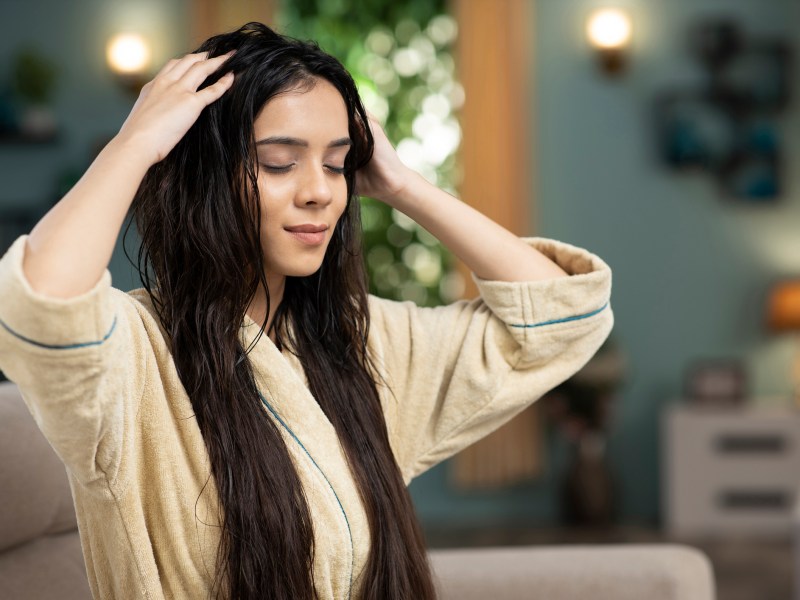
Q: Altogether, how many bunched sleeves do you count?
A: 2